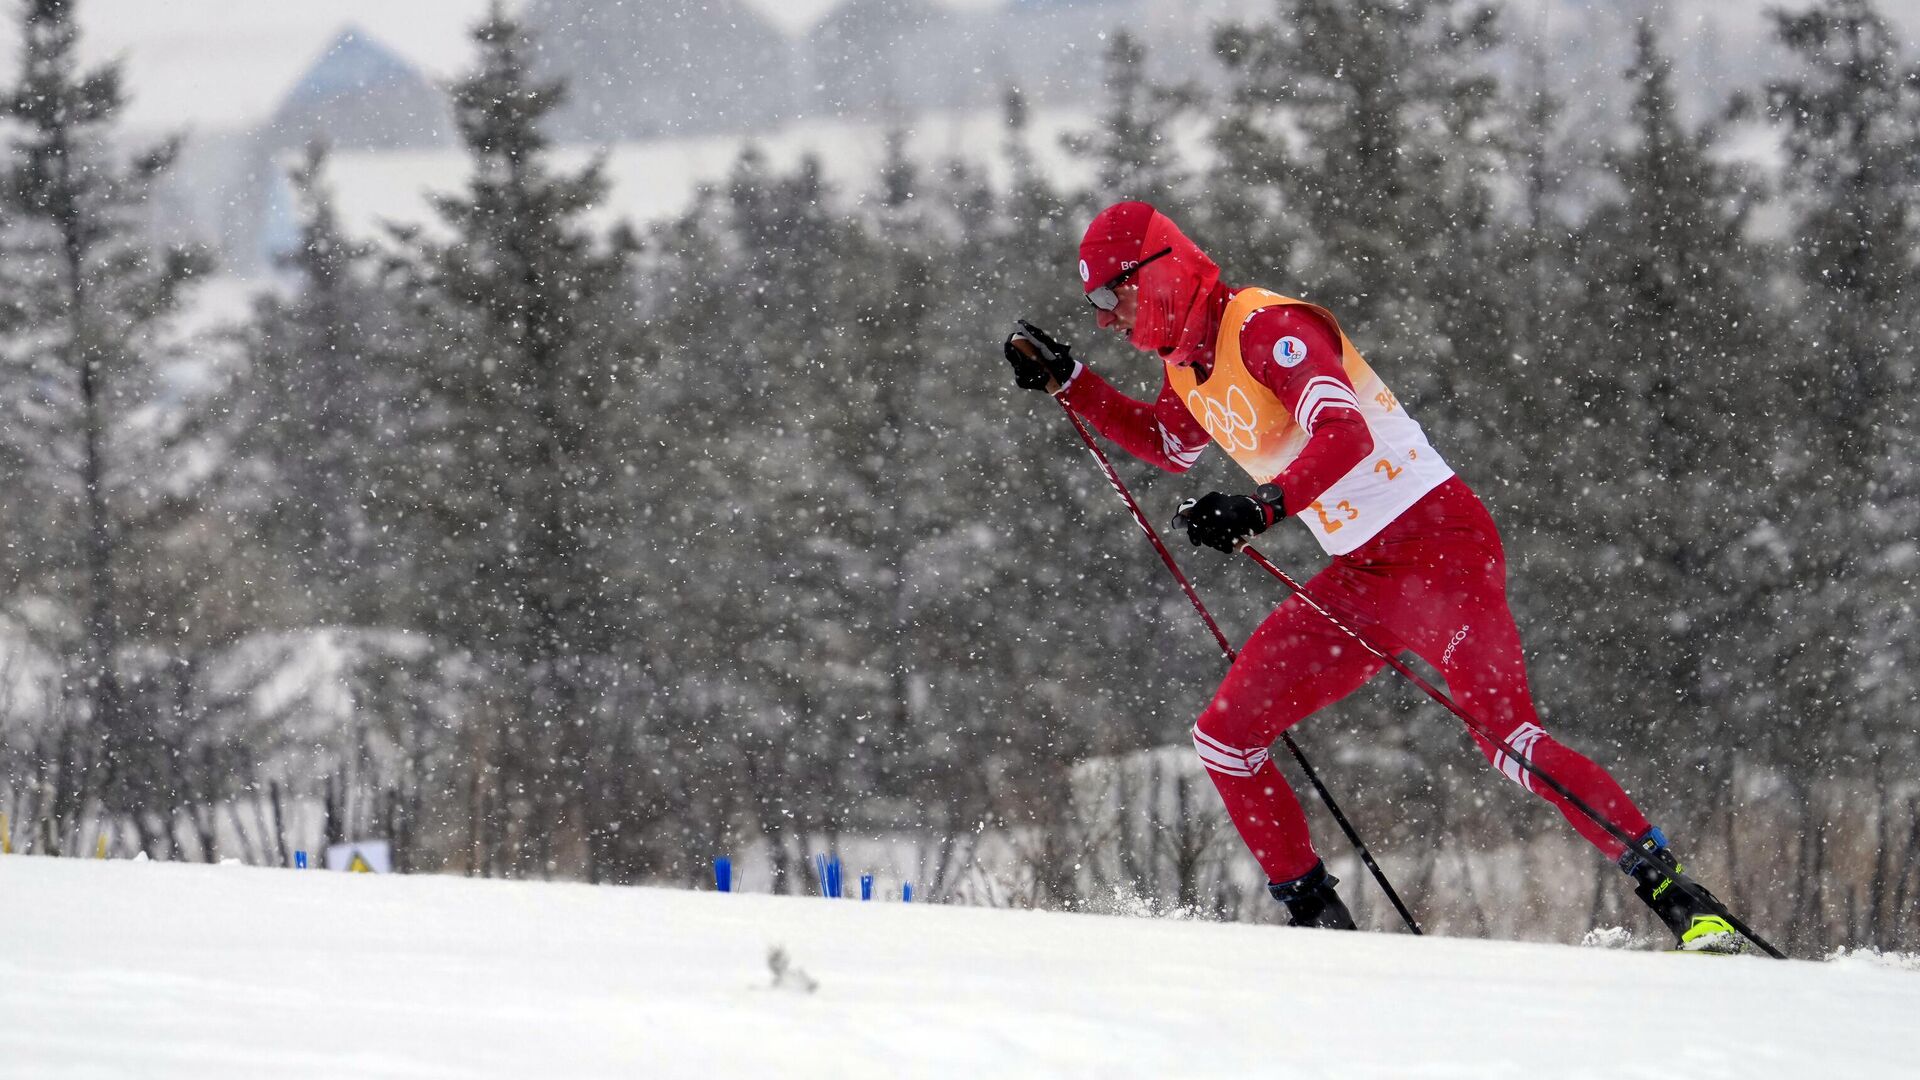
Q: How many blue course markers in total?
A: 5